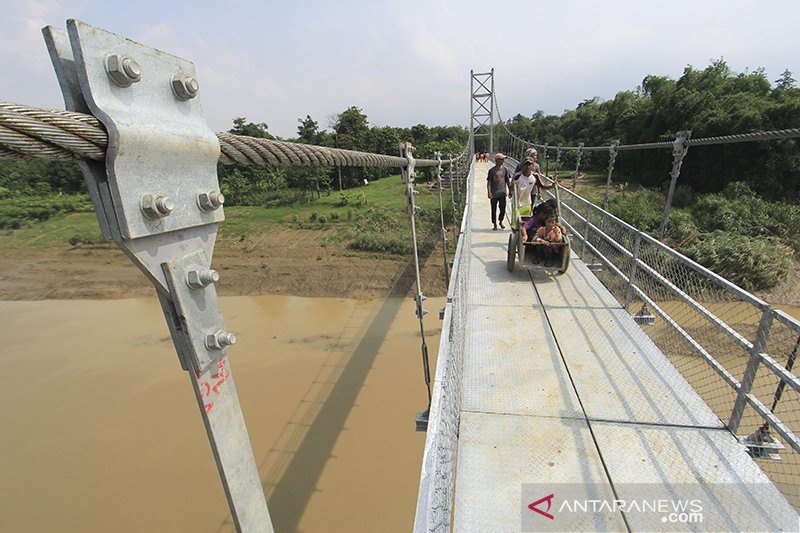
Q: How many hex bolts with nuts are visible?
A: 6